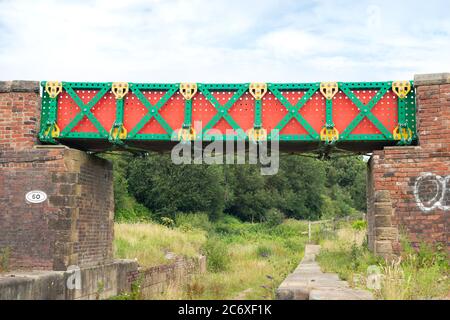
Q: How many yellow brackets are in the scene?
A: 12